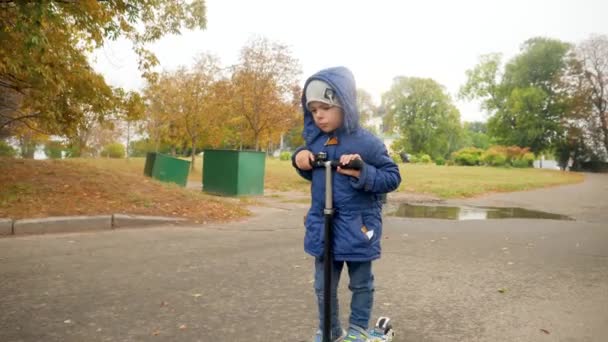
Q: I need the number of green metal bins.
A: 2